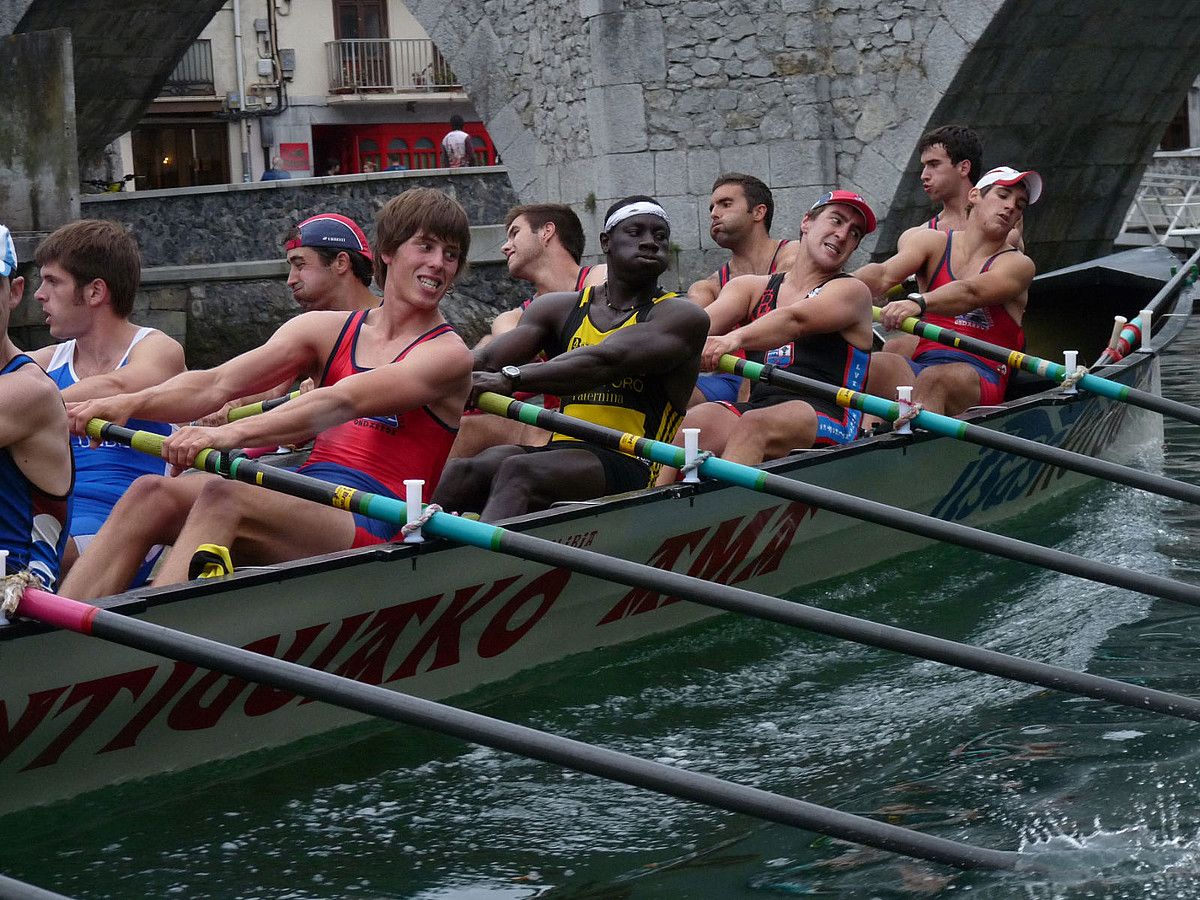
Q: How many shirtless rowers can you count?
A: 0